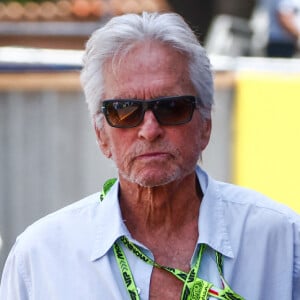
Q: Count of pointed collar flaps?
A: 2